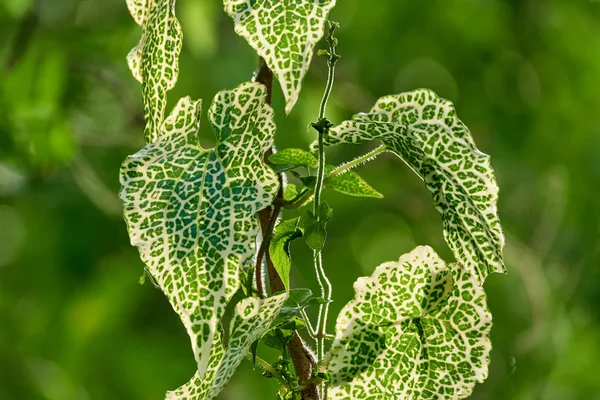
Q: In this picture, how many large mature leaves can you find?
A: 6